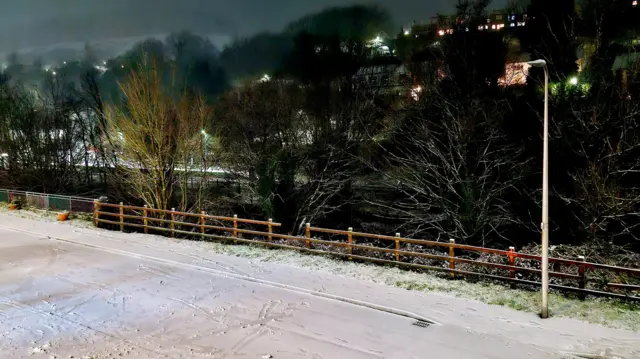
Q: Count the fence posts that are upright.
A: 13